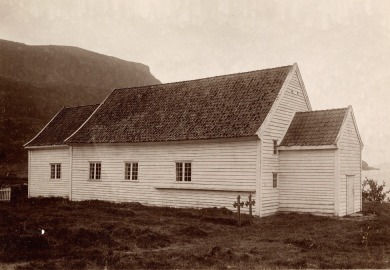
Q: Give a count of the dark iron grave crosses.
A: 2